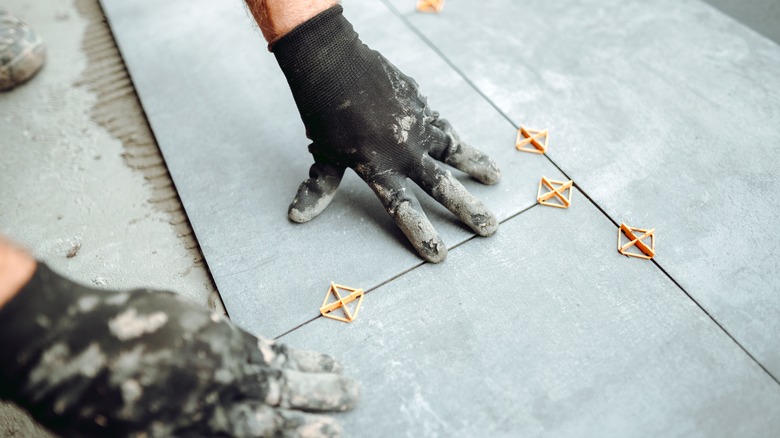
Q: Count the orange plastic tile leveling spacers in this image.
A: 5